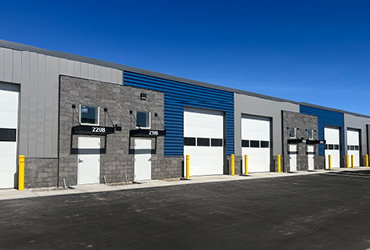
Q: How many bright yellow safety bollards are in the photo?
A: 9